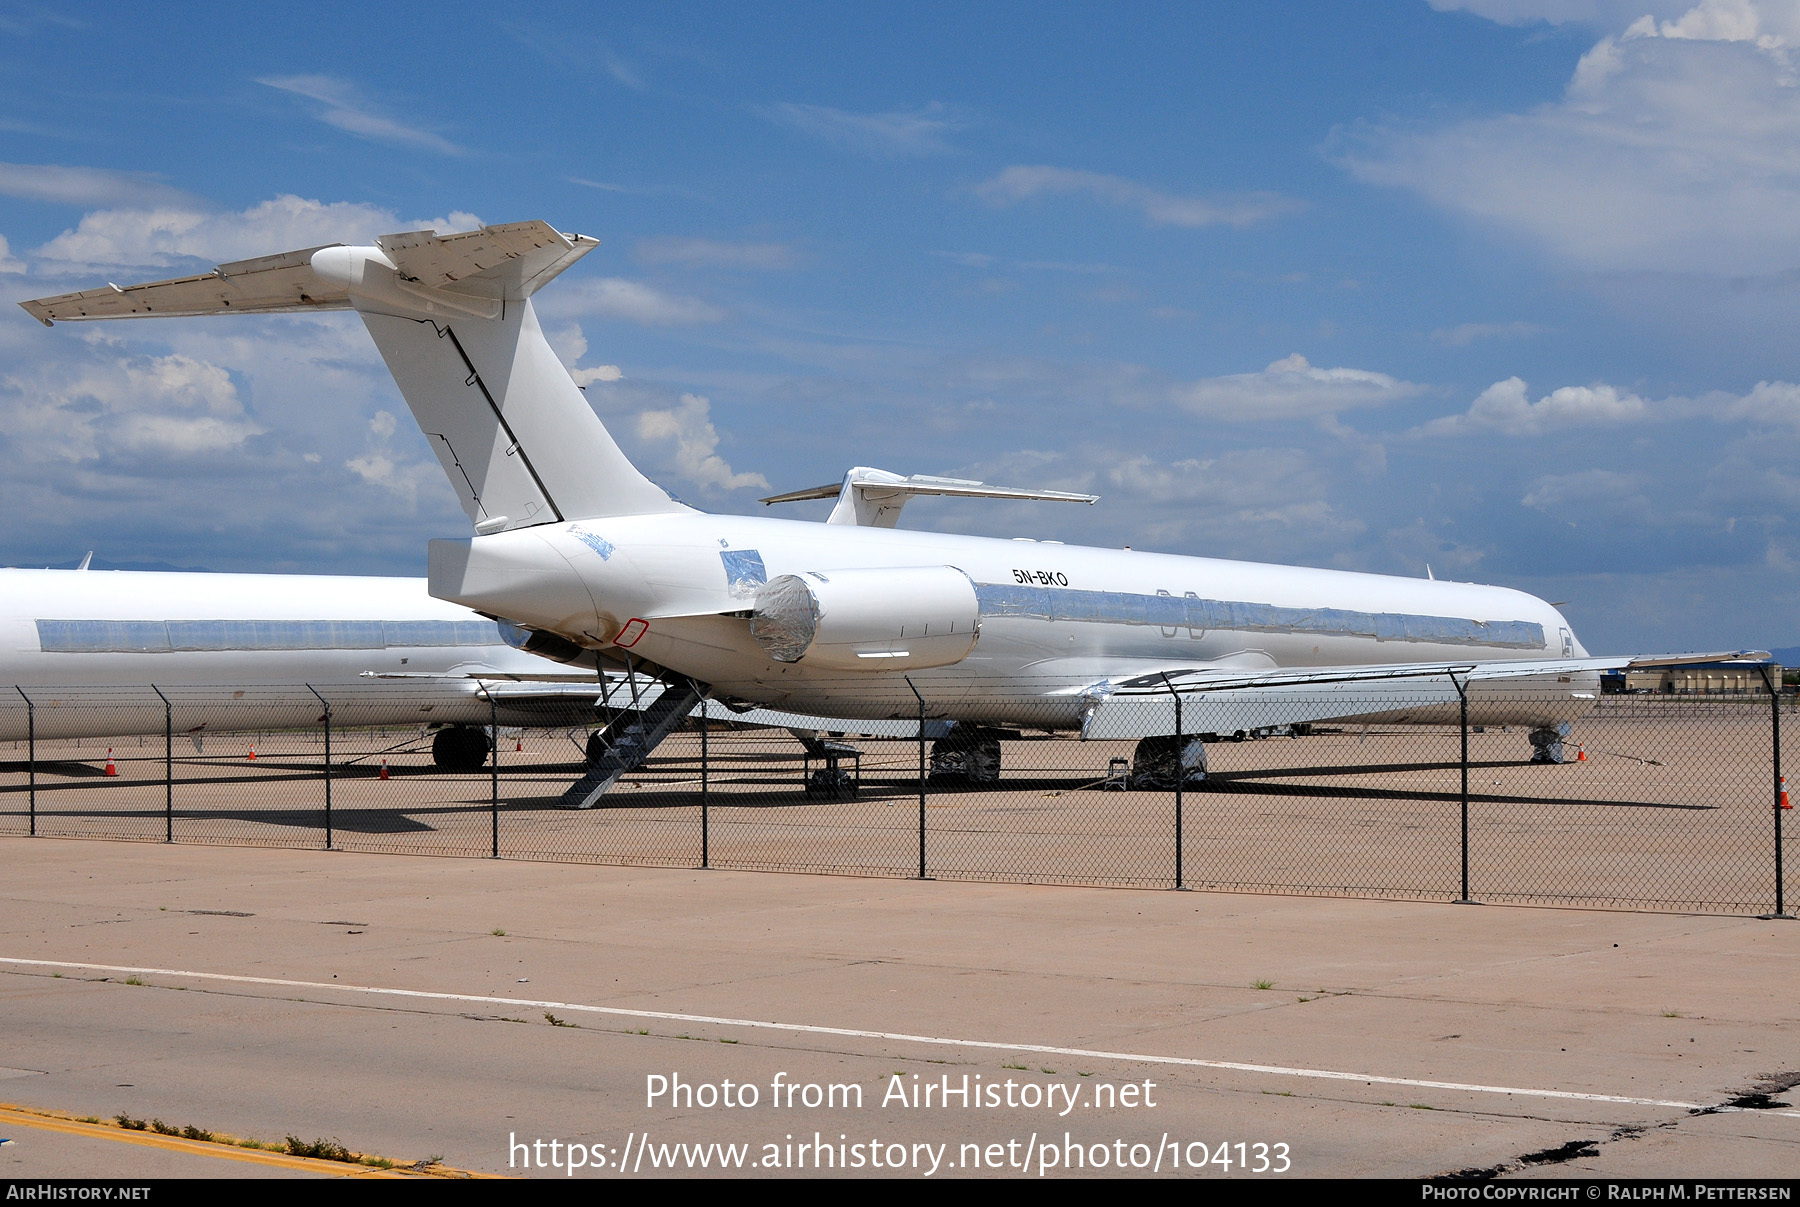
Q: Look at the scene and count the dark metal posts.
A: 9